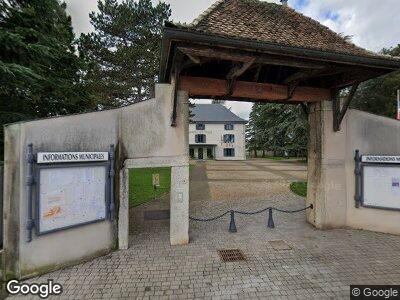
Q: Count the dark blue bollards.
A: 2